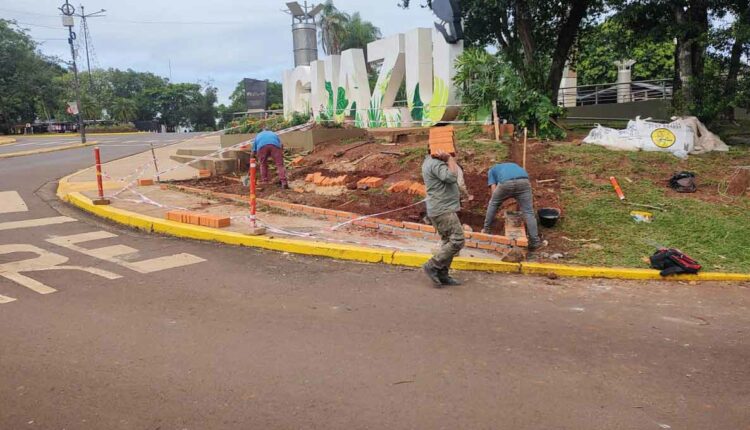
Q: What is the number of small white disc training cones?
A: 0